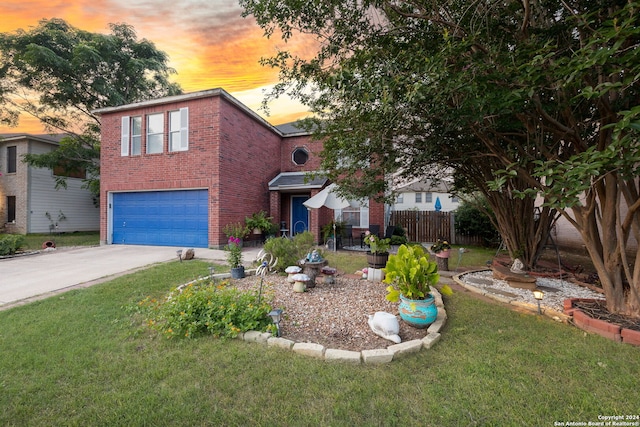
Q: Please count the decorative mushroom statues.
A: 3